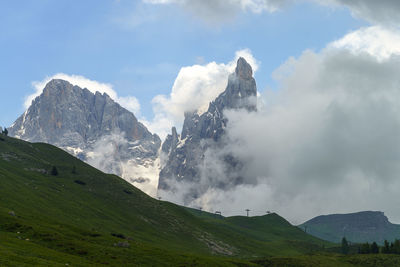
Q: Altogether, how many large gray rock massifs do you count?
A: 2